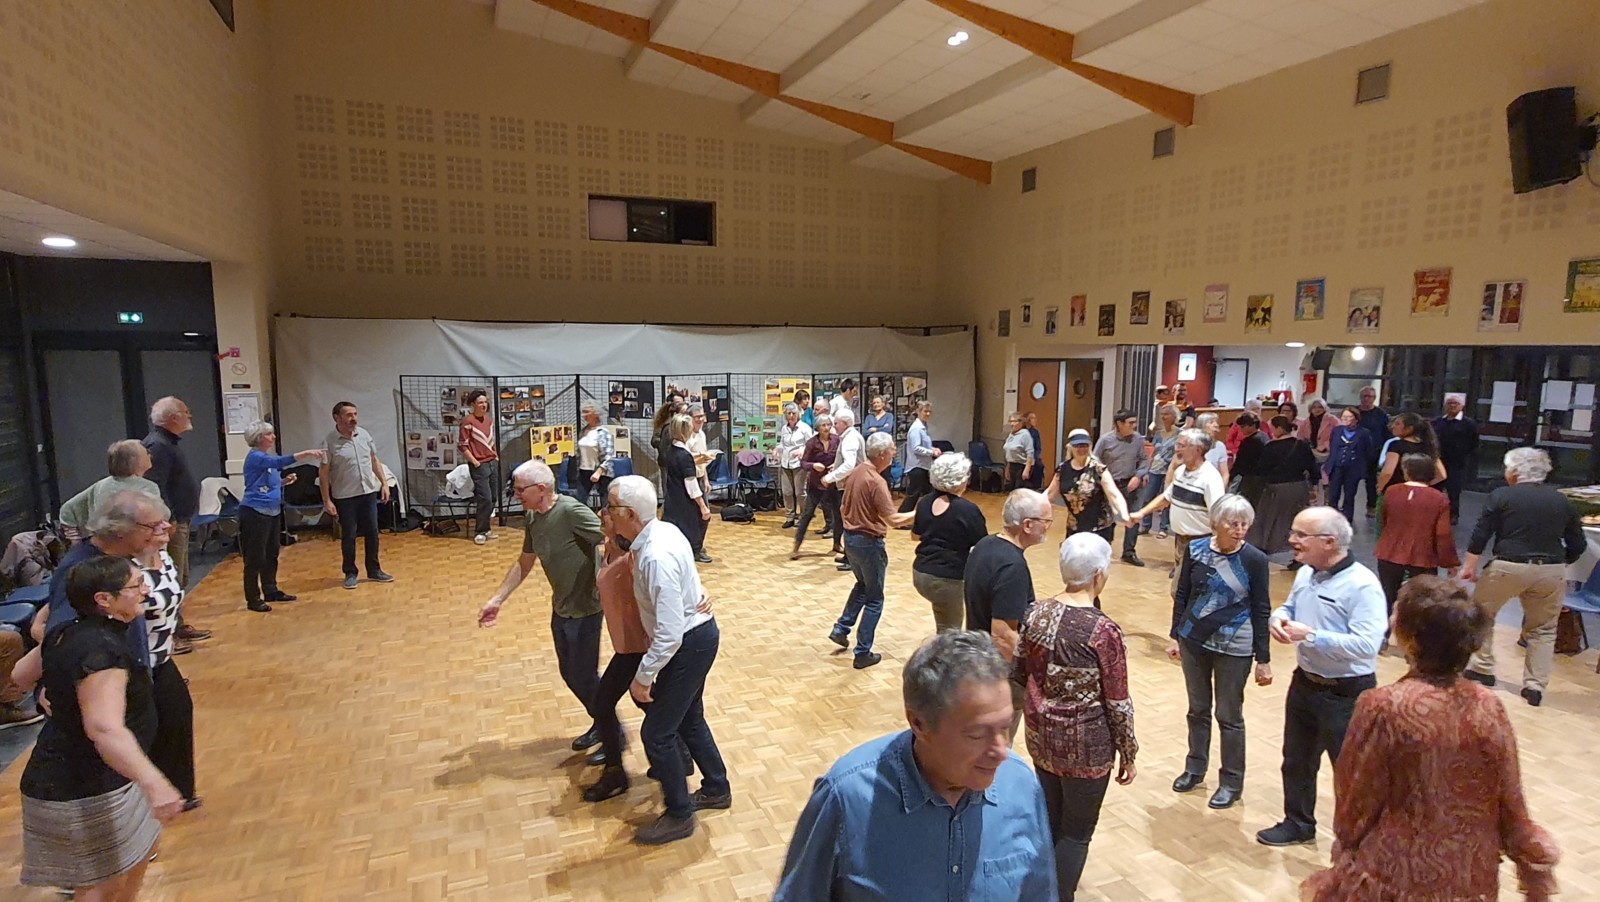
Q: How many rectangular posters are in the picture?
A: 14